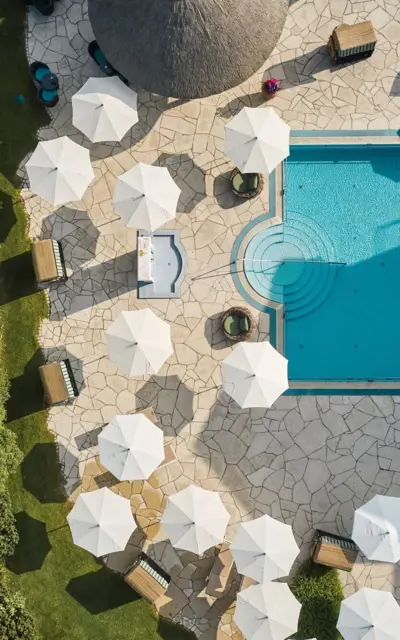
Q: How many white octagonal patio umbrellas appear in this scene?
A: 13